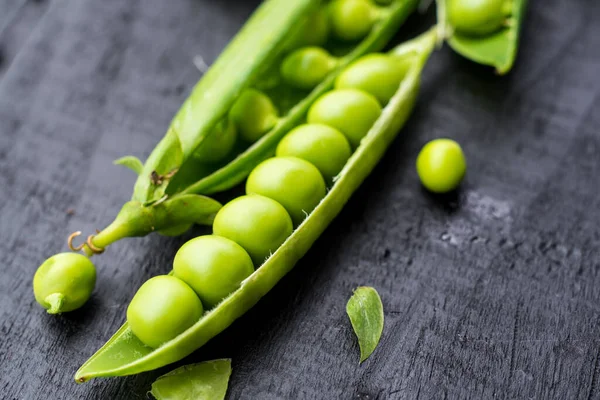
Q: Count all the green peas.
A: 15